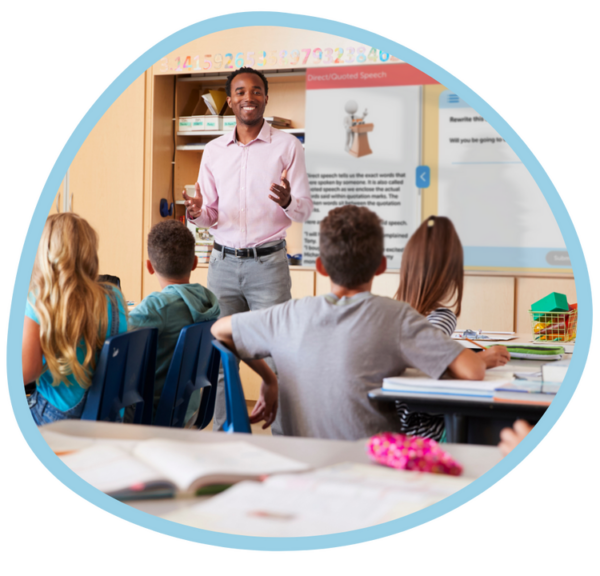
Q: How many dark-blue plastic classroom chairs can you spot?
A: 3